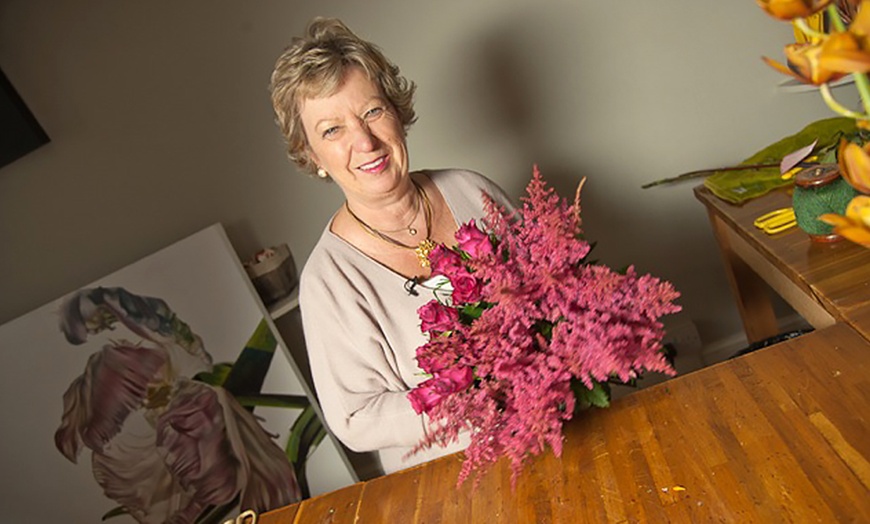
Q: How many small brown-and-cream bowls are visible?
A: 1